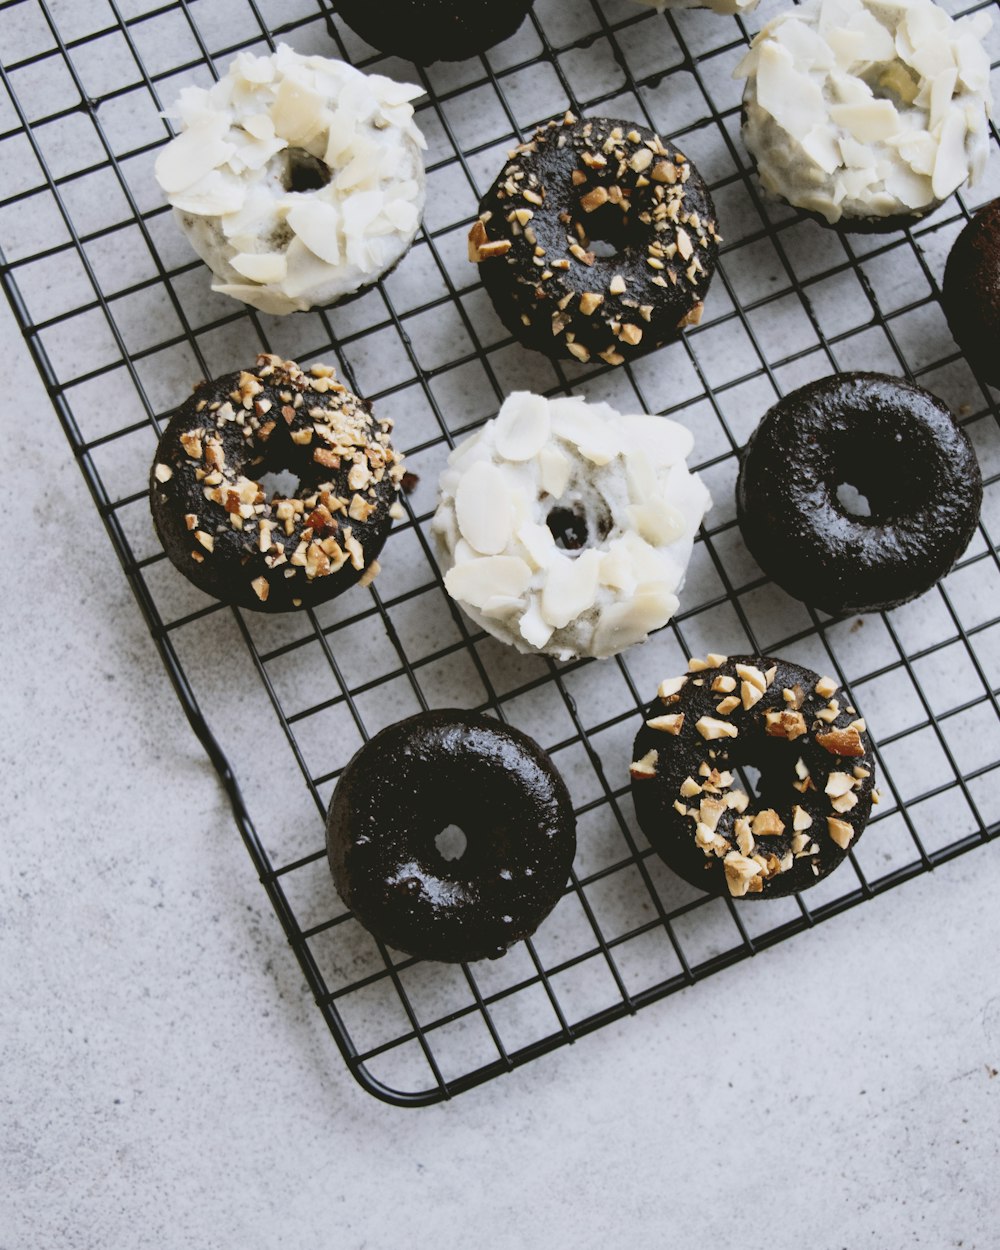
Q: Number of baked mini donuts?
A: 11